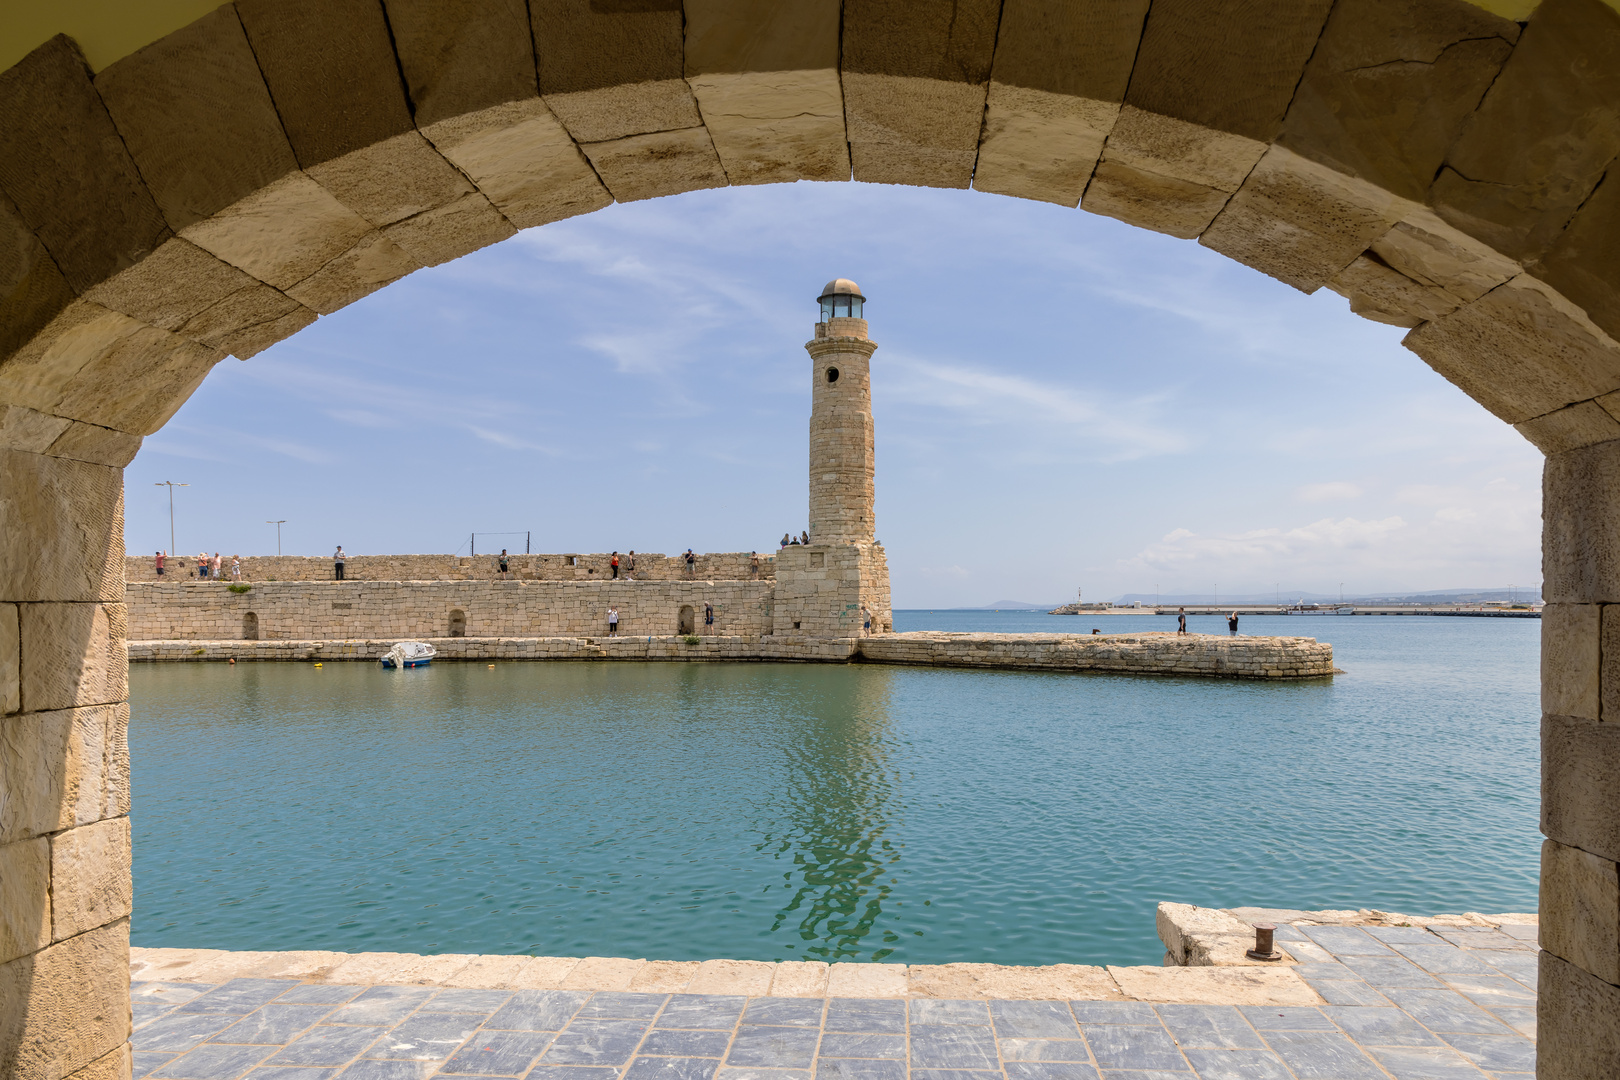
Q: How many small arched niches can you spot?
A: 3